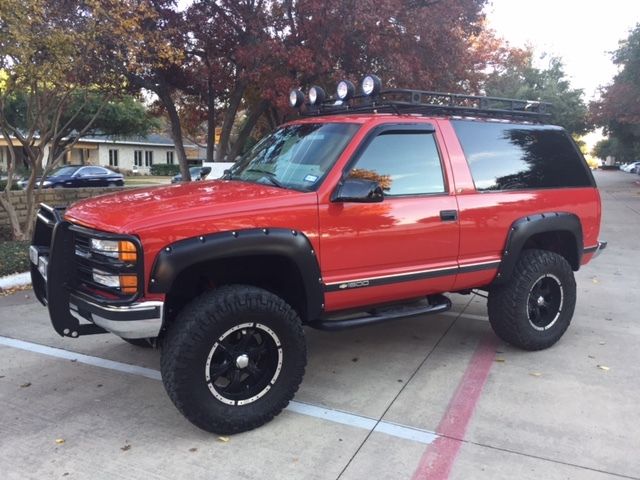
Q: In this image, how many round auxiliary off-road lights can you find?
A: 4